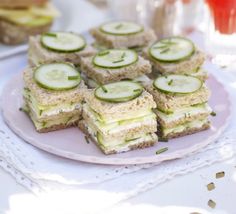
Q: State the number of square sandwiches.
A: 7